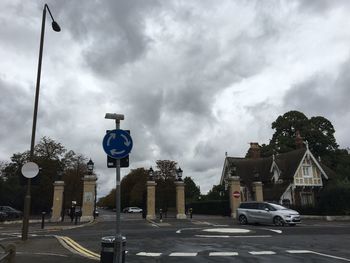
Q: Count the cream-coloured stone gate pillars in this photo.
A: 6